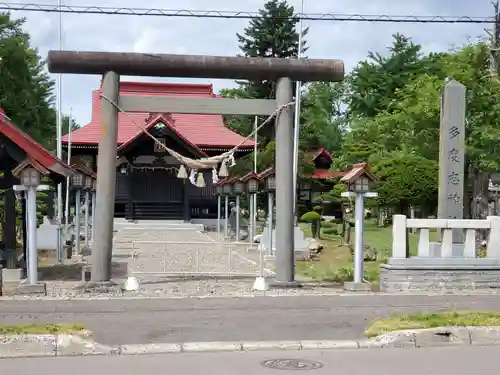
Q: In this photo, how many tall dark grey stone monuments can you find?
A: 1